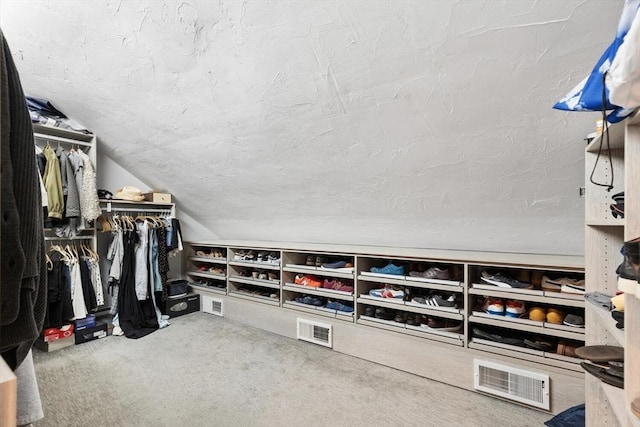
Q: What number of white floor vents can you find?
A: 3